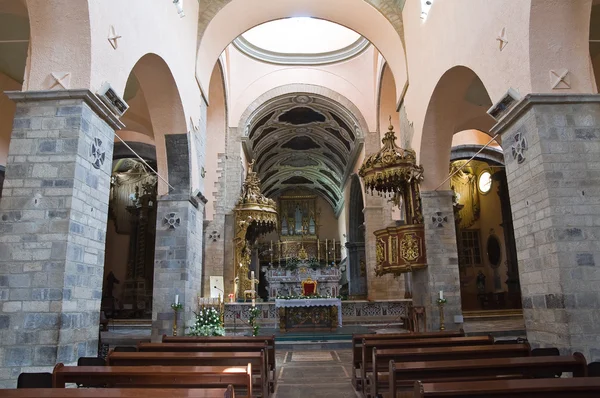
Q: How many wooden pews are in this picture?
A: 10